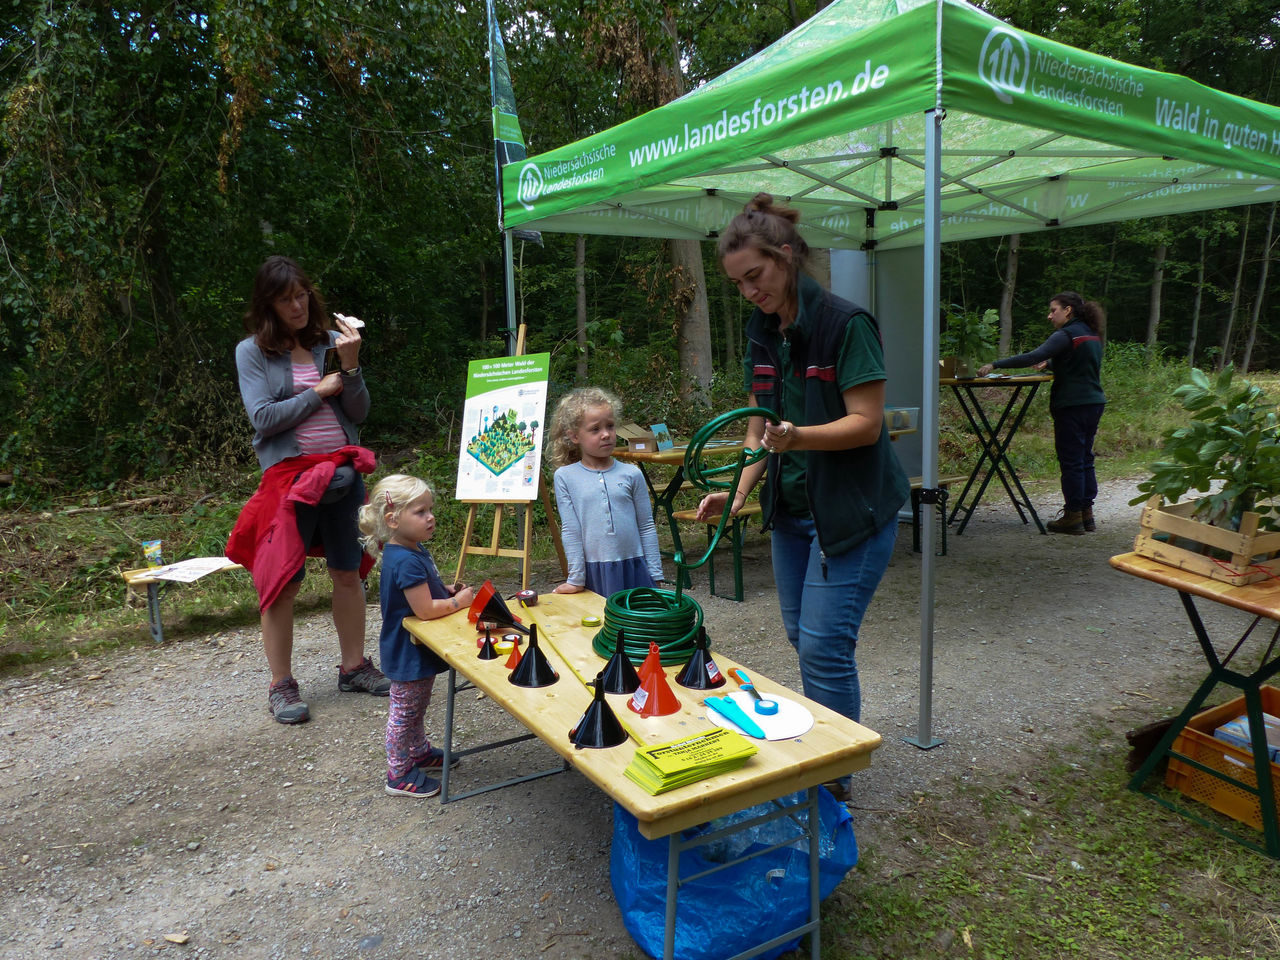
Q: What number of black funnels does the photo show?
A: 6